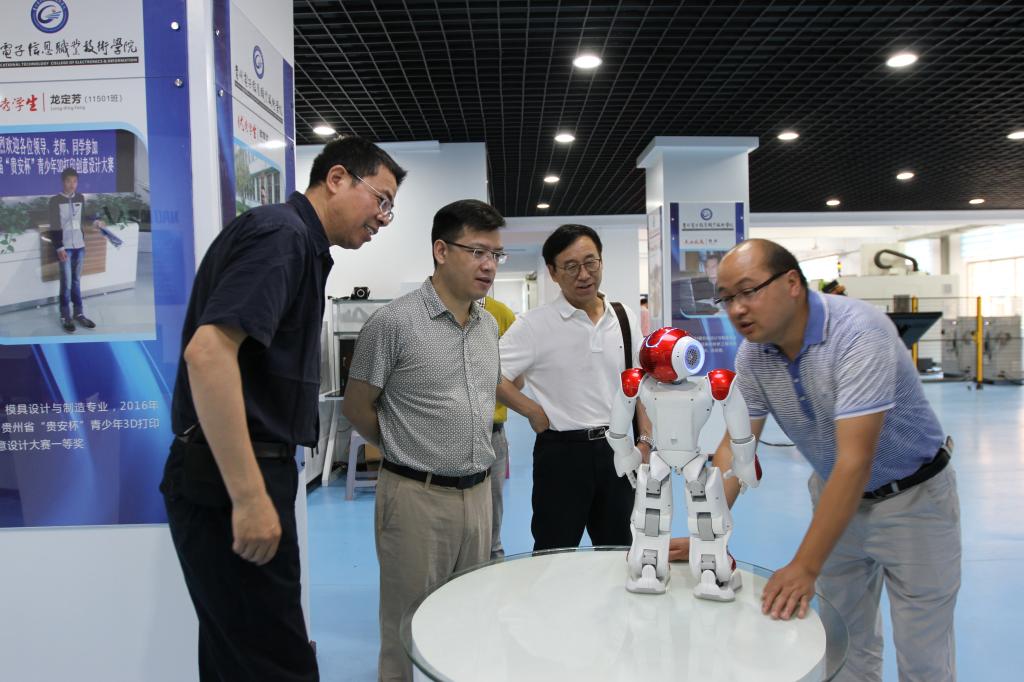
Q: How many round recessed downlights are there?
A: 11